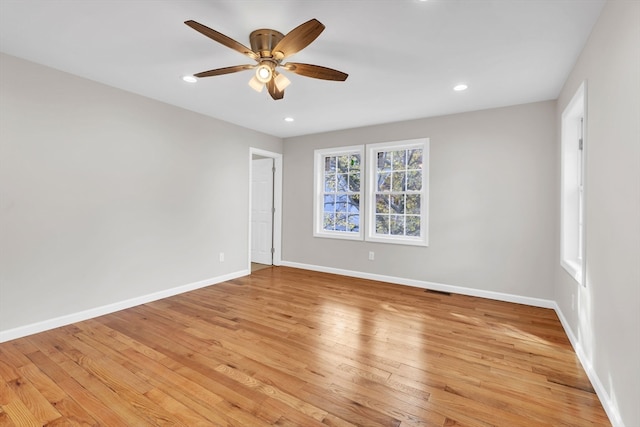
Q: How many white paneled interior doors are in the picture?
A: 1